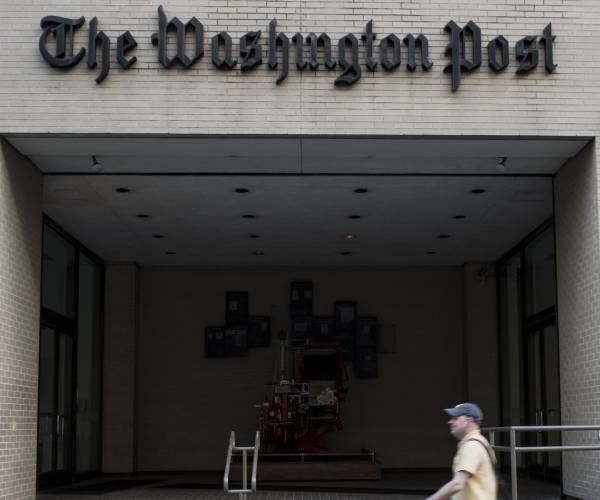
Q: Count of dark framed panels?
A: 11